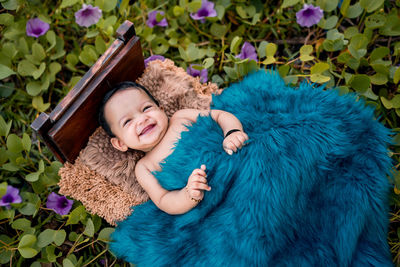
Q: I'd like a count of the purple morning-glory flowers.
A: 10